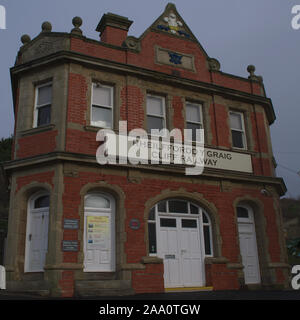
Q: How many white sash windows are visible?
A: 5